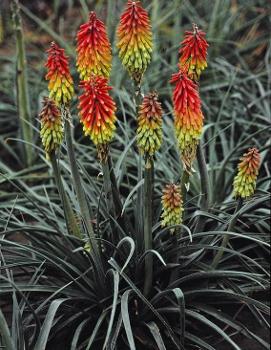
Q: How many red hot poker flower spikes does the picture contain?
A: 10